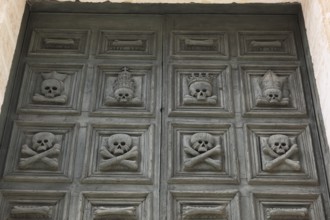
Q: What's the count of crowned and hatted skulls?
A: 4